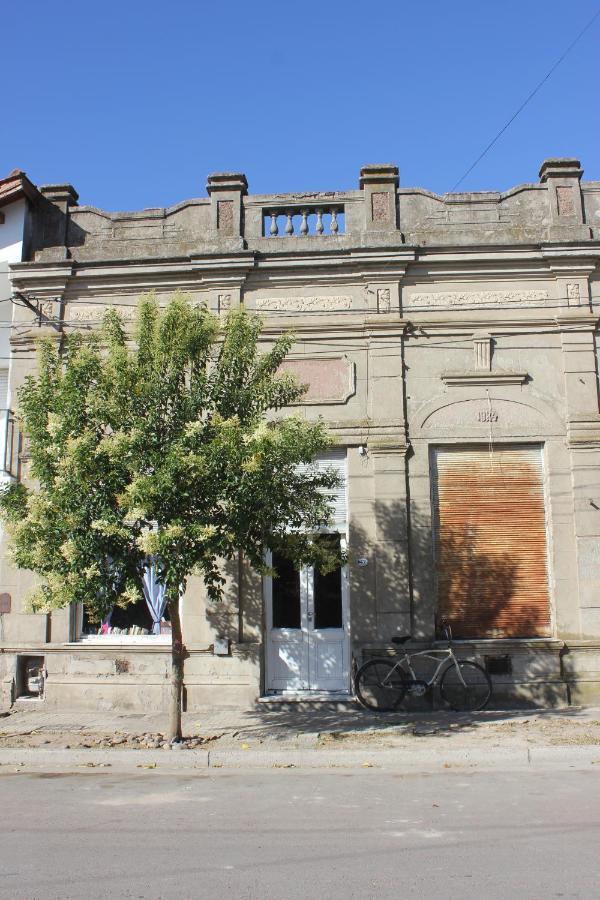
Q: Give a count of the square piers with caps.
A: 4